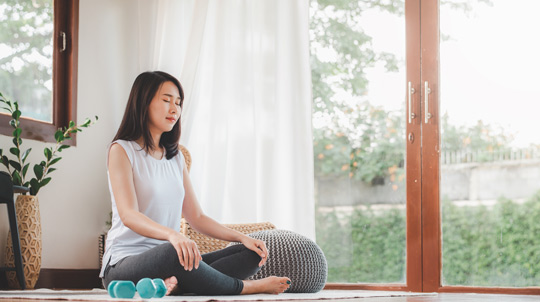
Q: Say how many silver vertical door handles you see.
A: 2